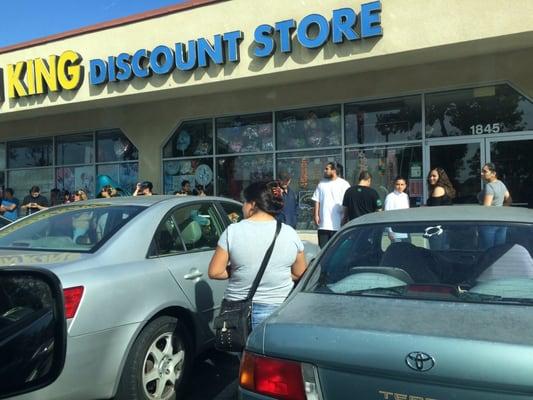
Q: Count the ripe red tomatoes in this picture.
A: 0